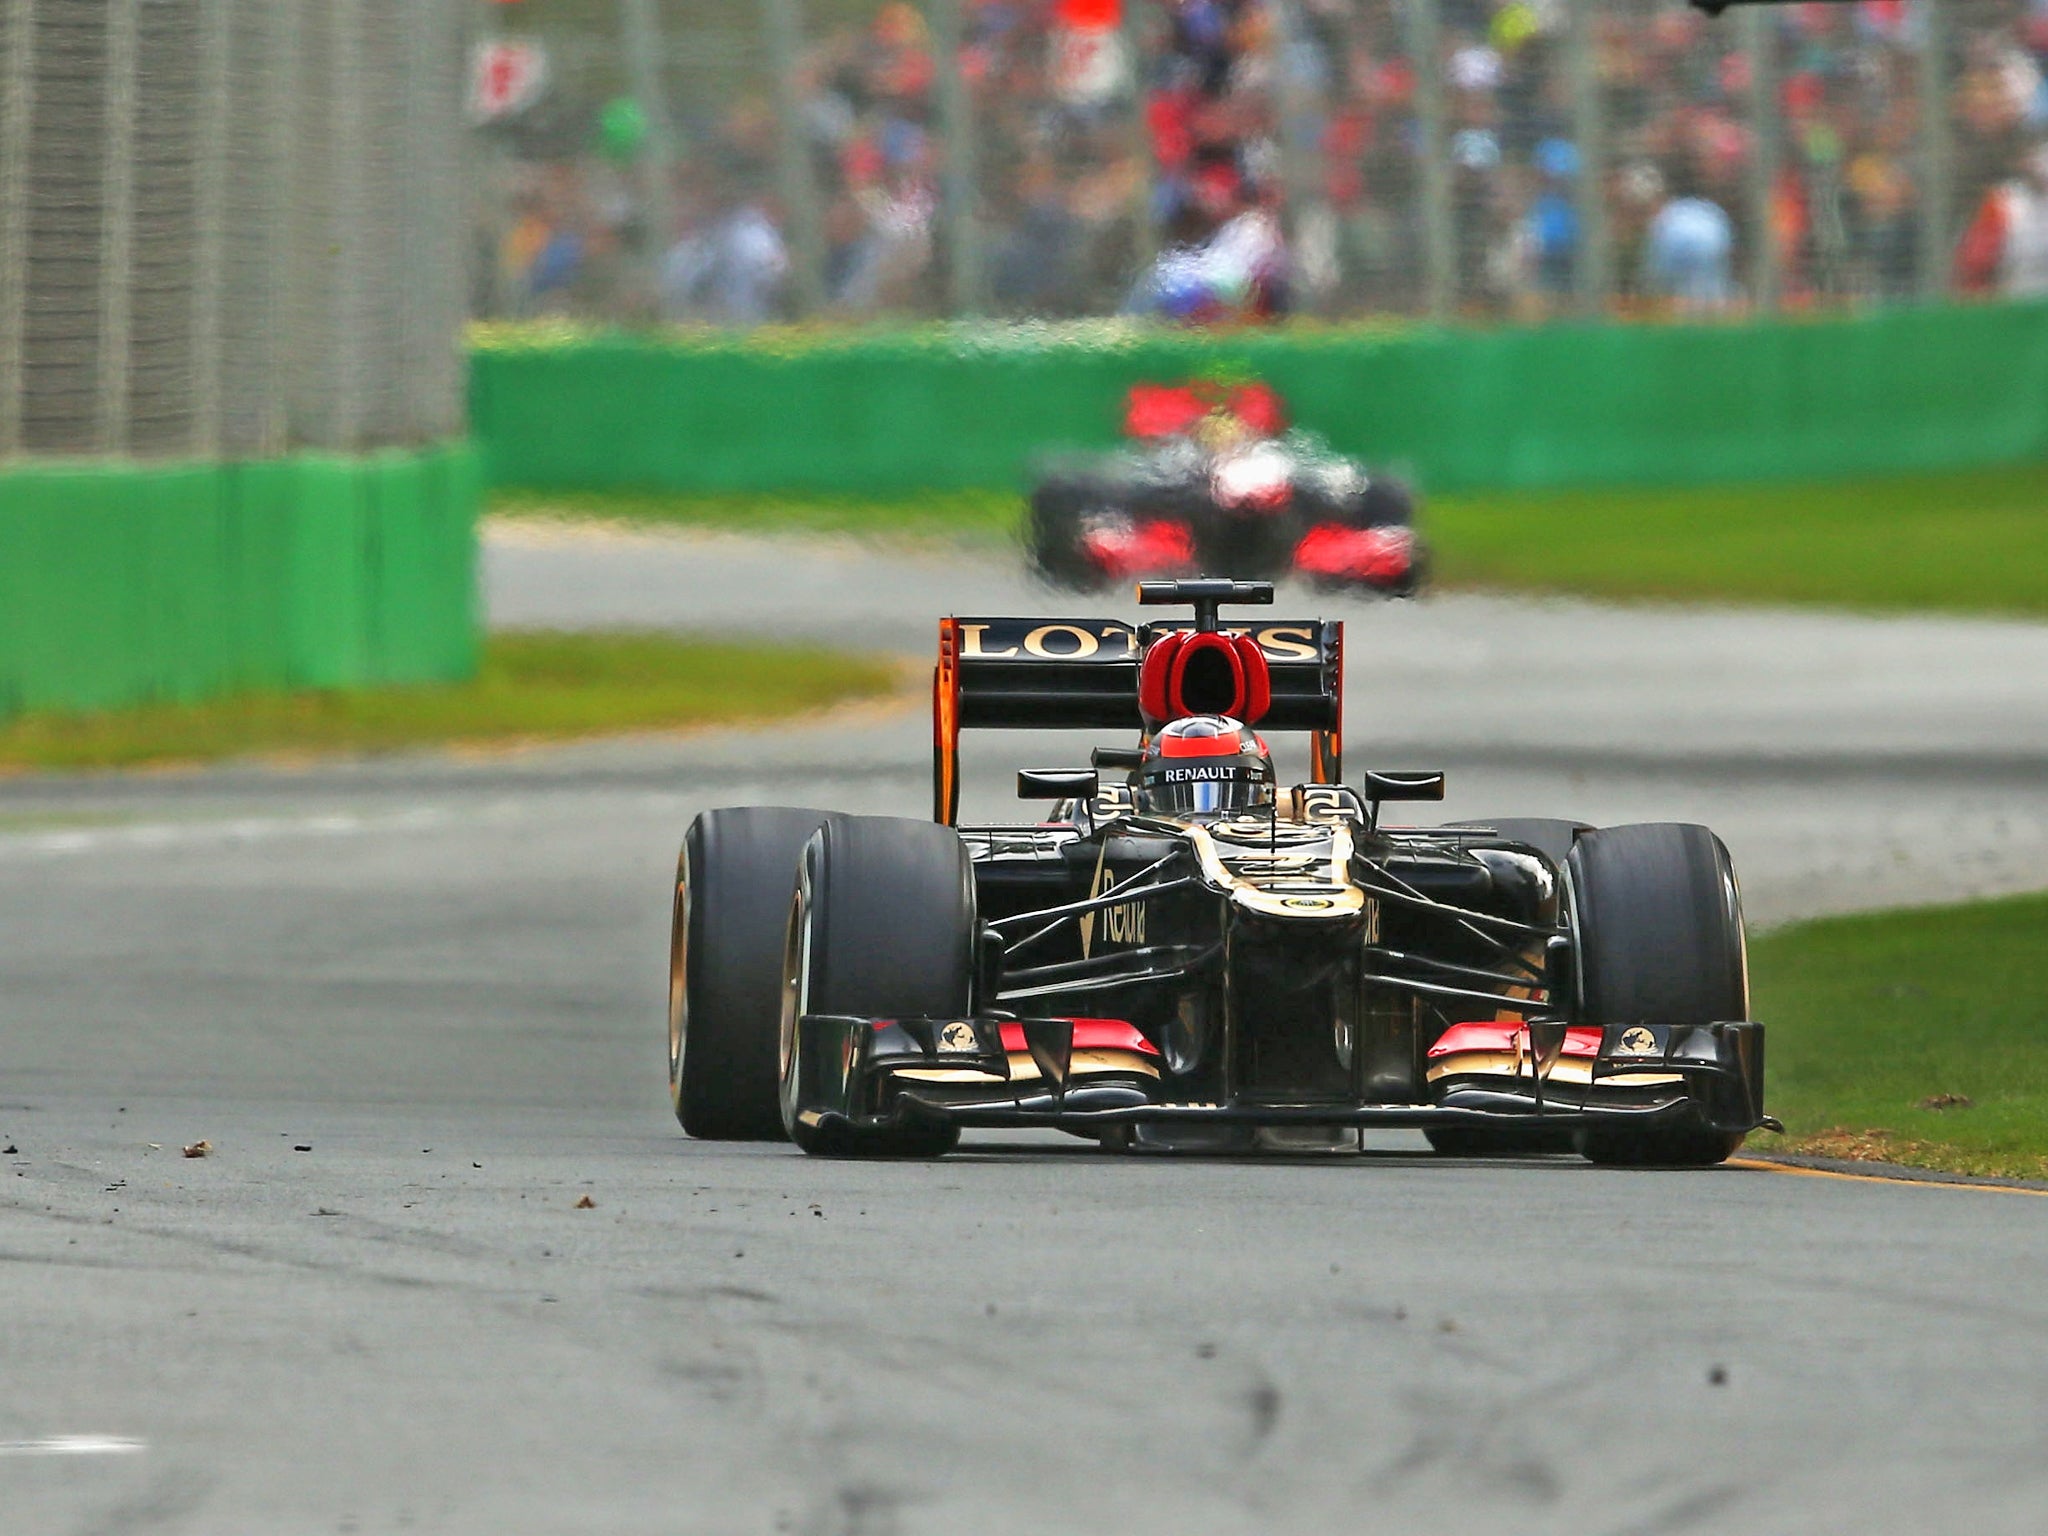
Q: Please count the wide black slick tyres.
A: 4